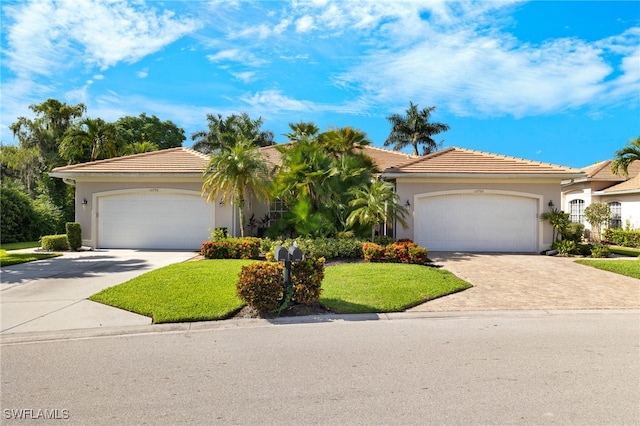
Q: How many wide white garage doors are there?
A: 2